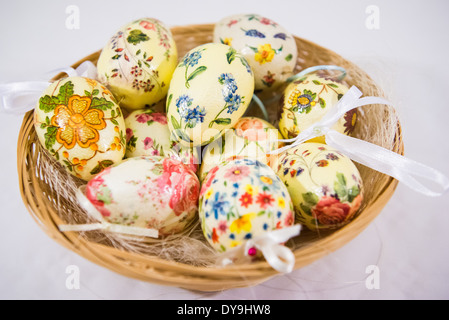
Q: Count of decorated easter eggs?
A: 10